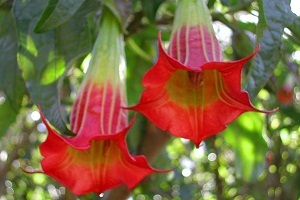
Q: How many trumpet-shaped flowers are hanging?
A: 2